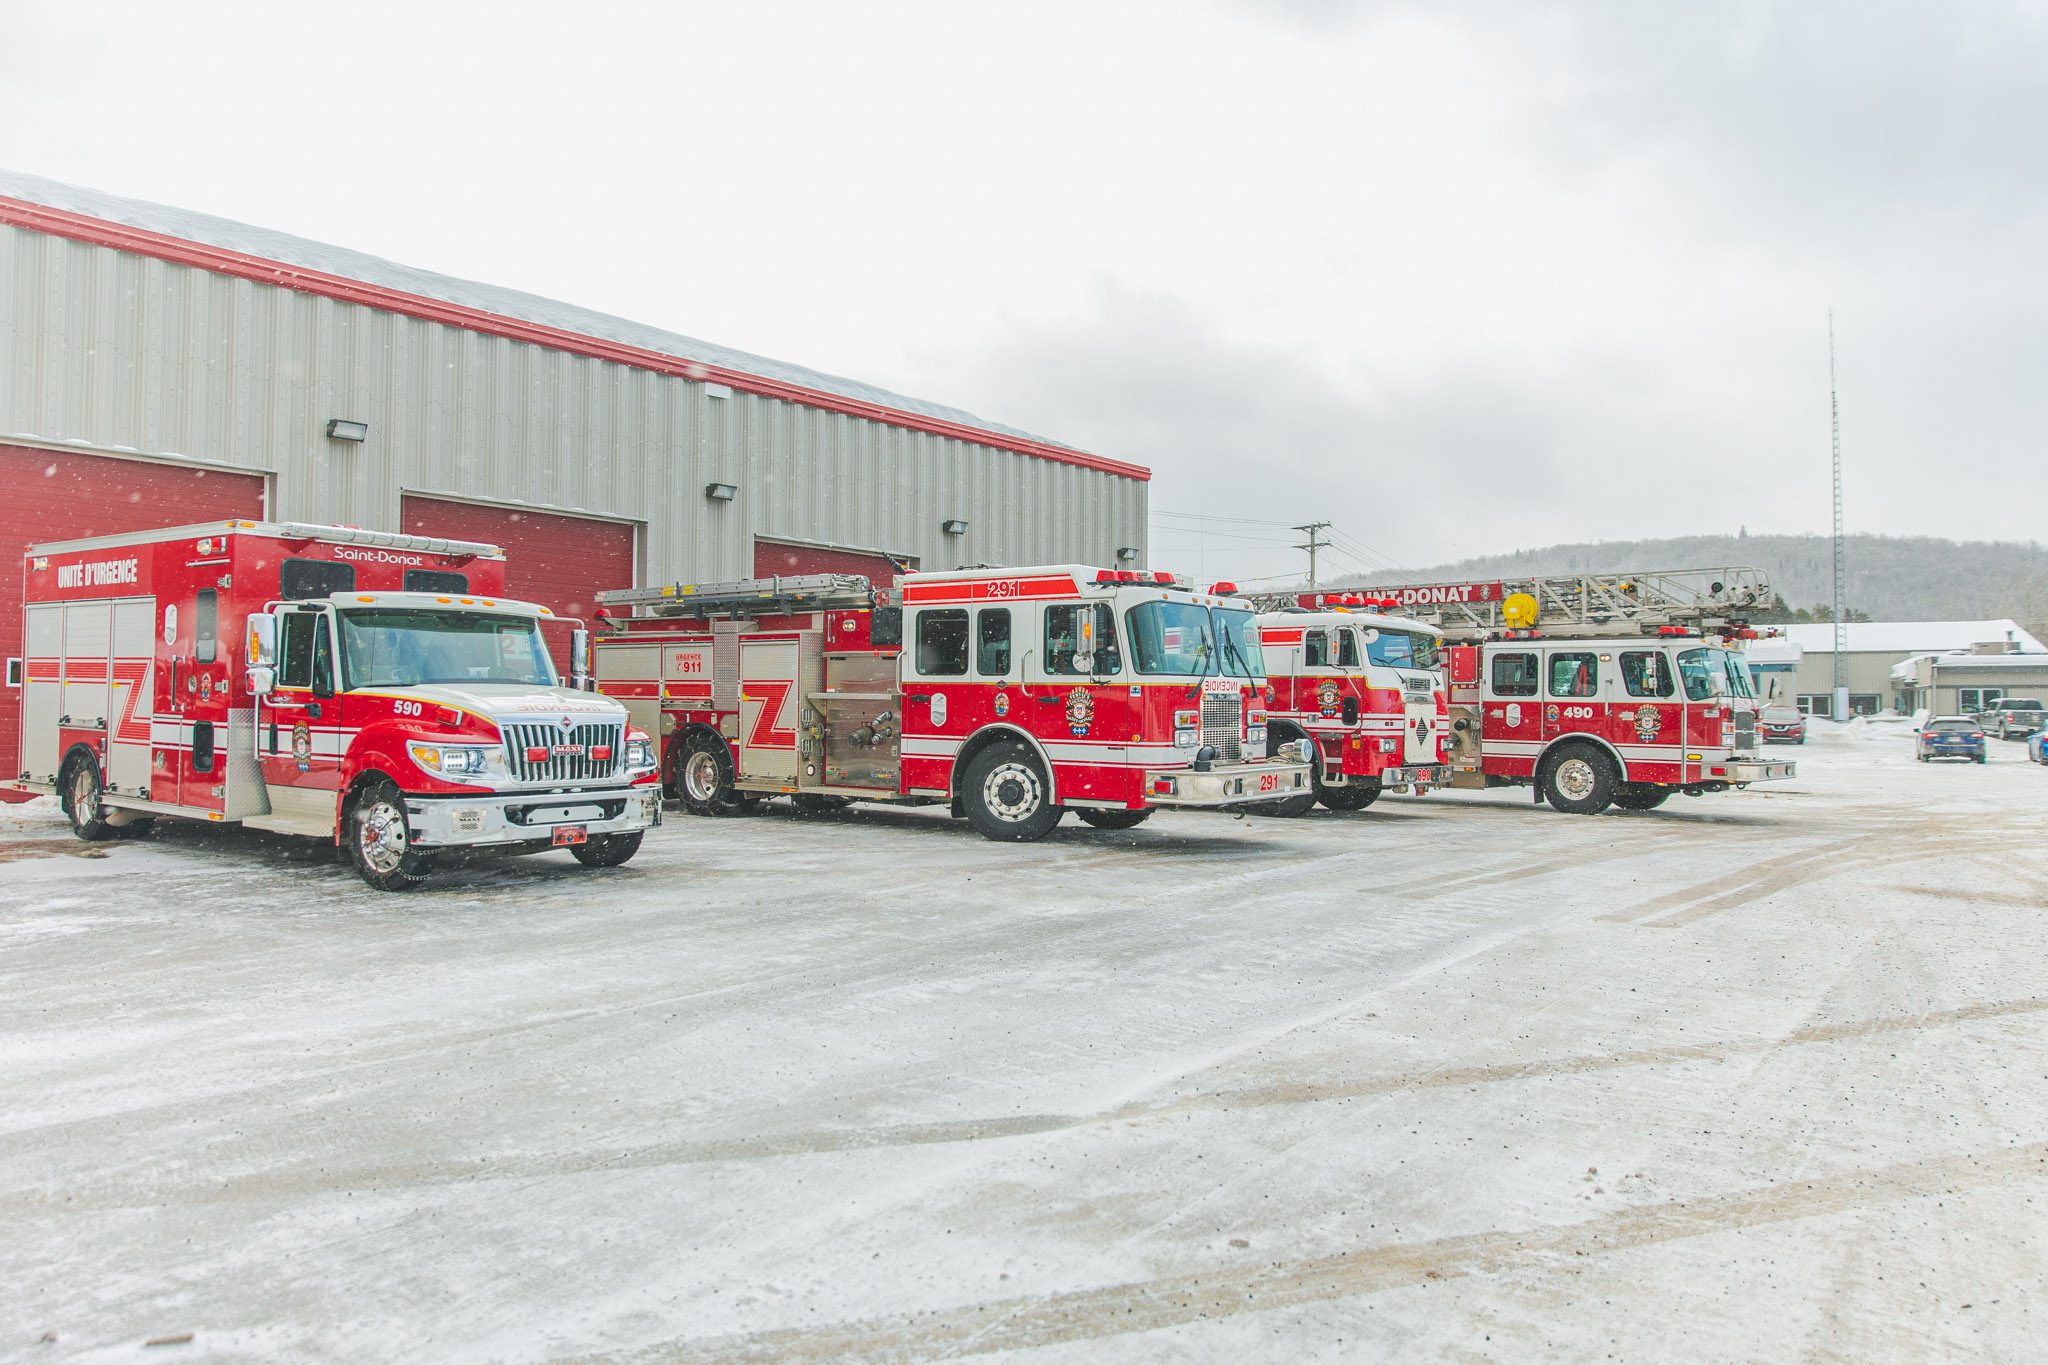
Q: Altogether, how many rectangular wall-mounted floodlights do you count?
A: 4